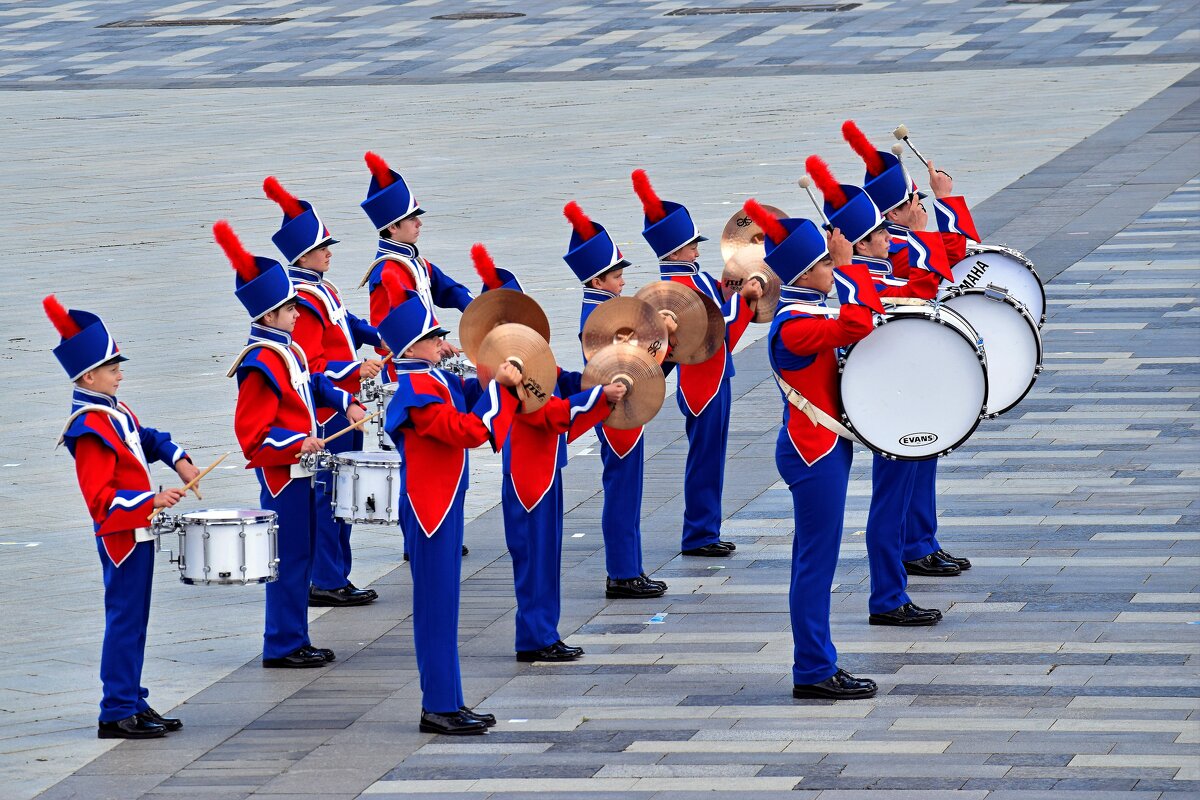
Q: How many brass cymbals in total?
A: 8